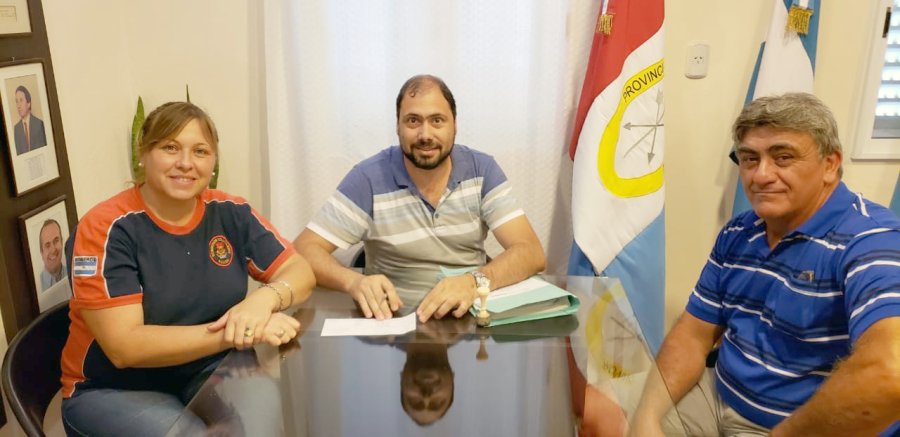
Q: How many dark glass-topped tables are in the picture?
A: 1